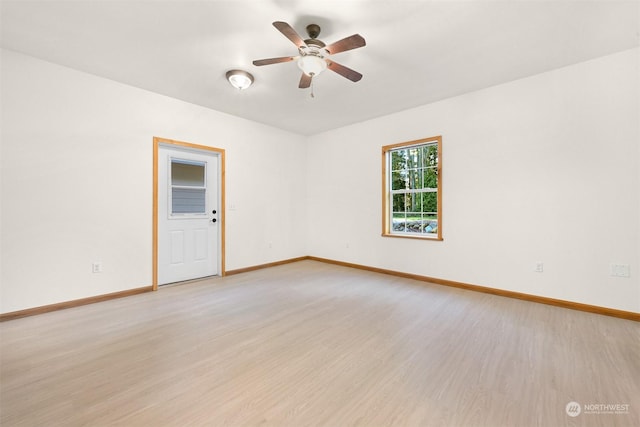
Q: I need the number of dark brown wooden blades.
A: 5